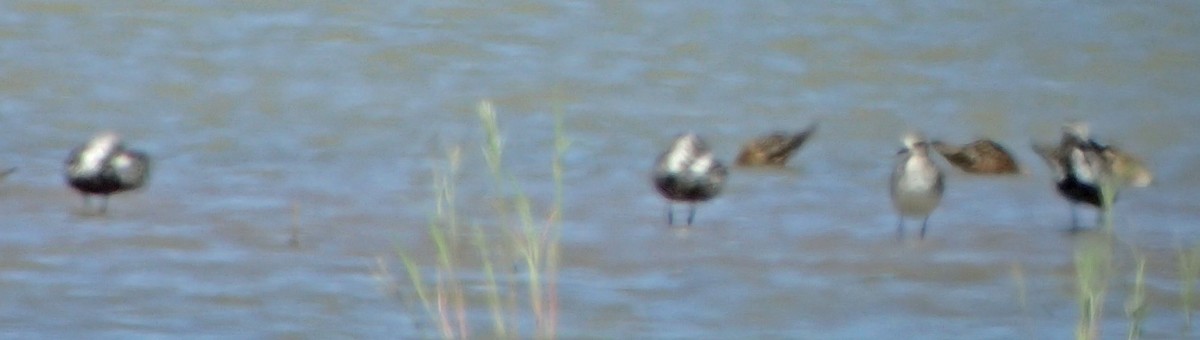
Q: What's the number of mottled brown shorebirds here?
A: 2